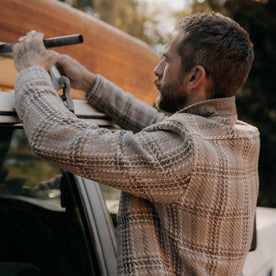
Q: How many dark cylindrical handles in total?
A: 1